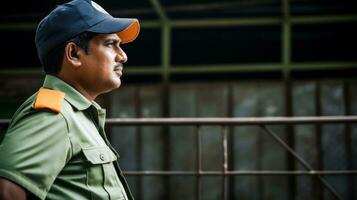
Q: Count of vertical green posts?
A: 2